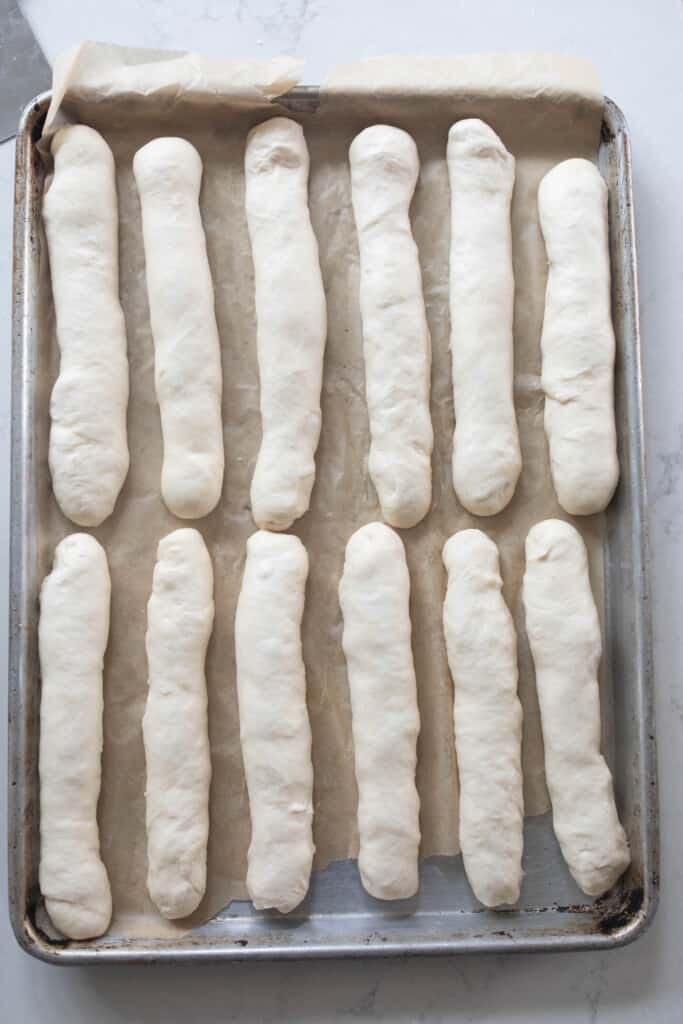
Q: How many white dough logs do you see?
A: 12